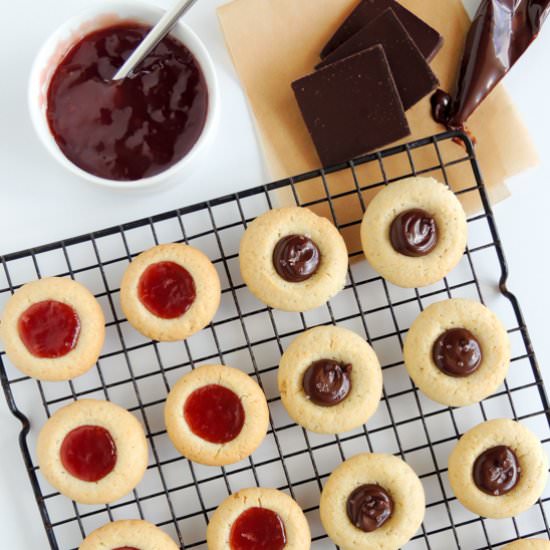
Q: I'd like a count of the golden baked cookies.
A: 13